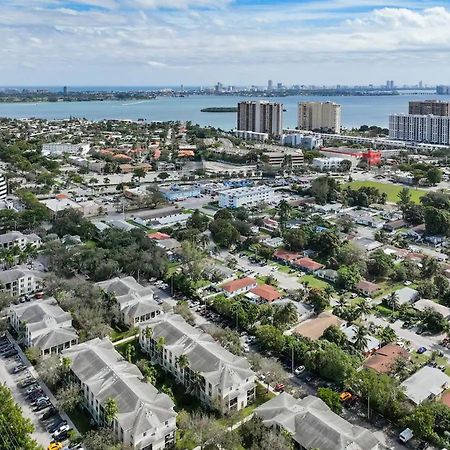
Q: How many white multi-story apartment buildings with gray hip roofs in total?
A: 7